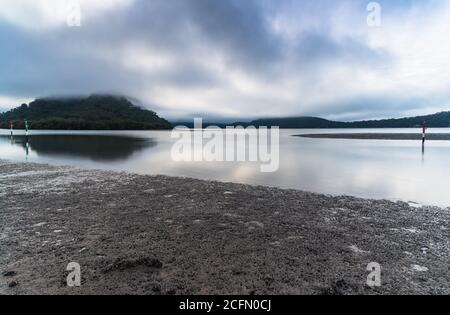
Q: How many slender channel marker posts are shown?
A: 3